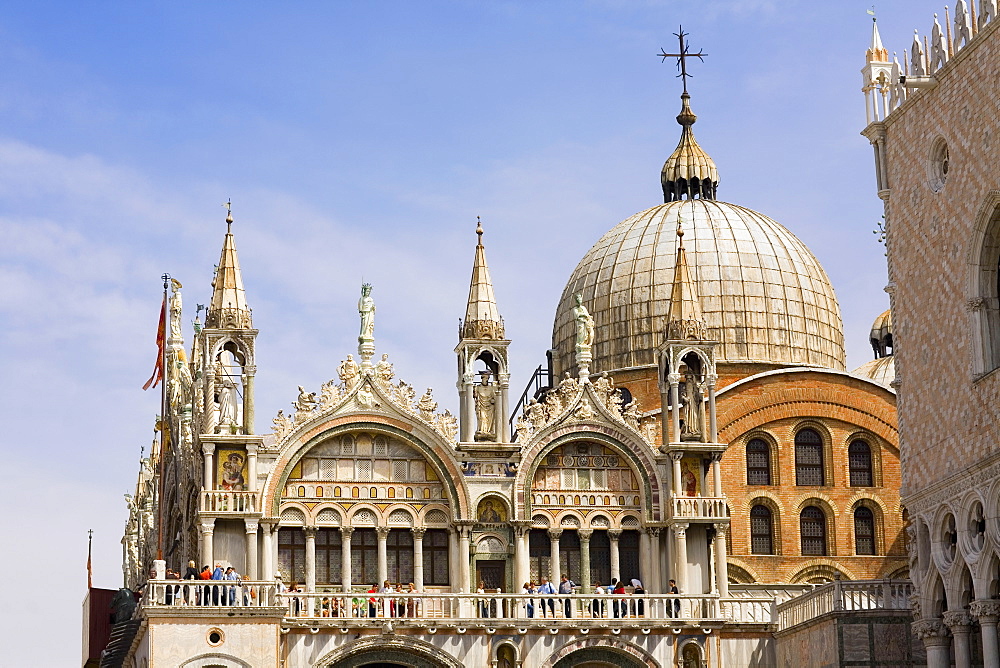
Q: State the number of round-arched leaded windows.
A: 6